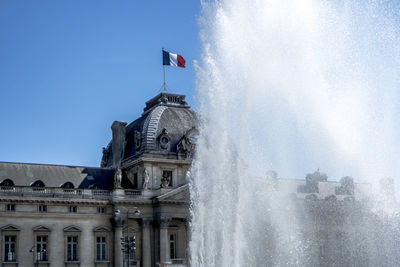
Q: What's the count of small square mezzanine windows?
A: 4